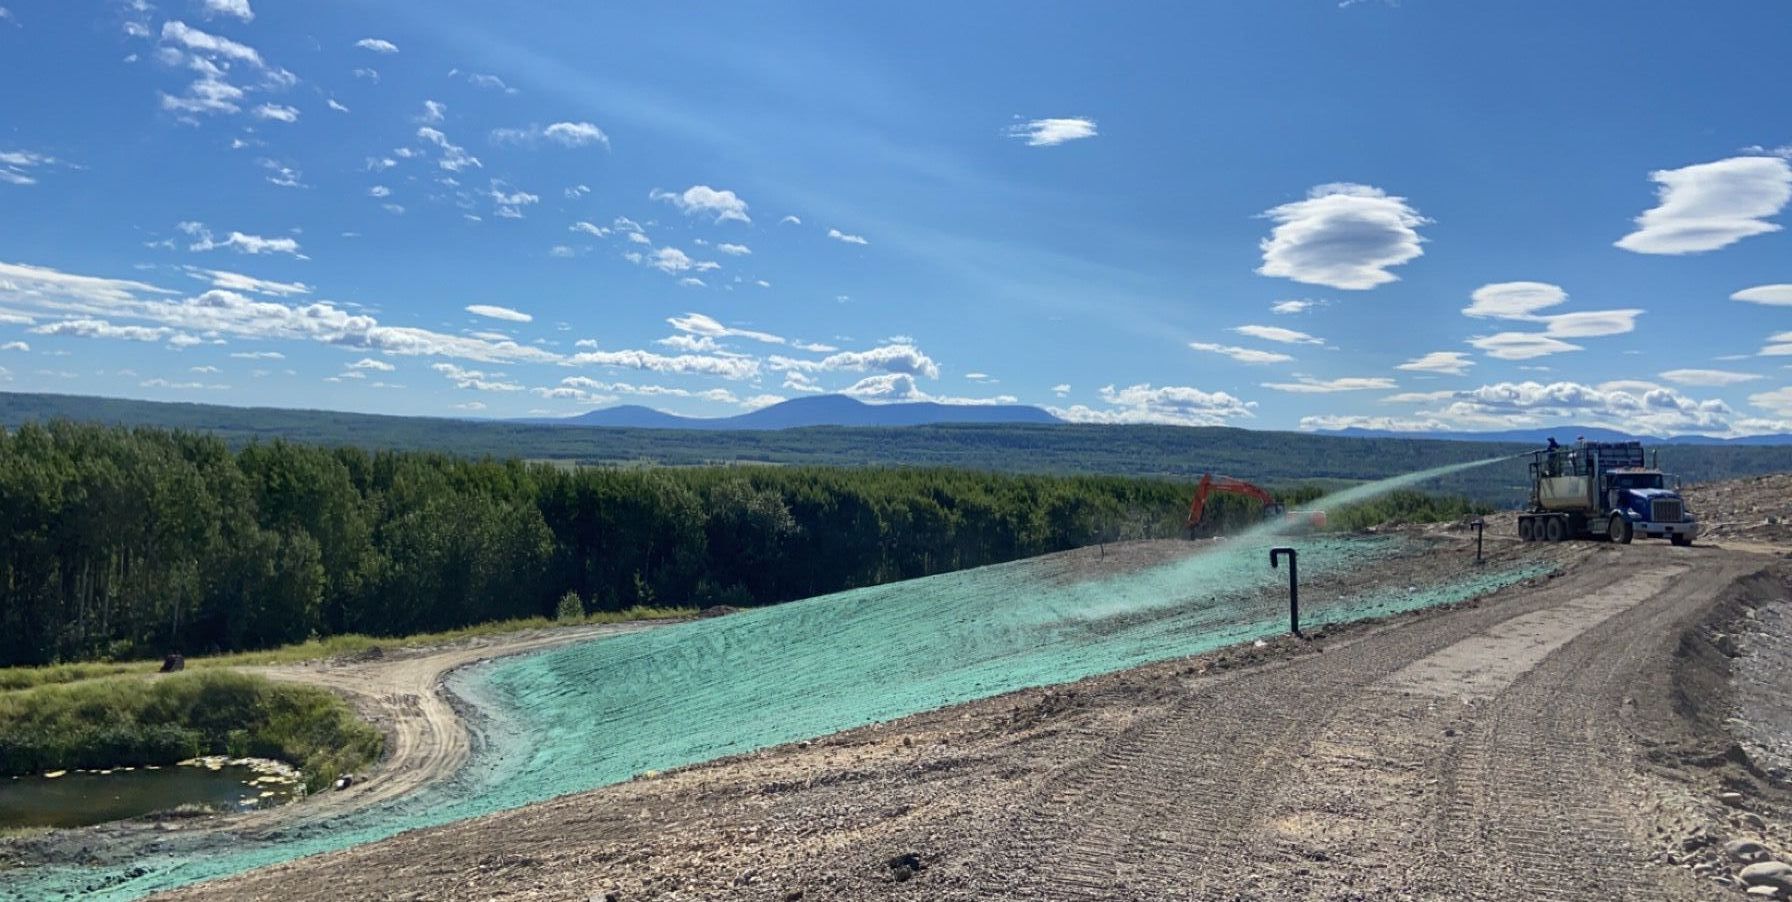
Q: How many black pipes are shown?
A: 2